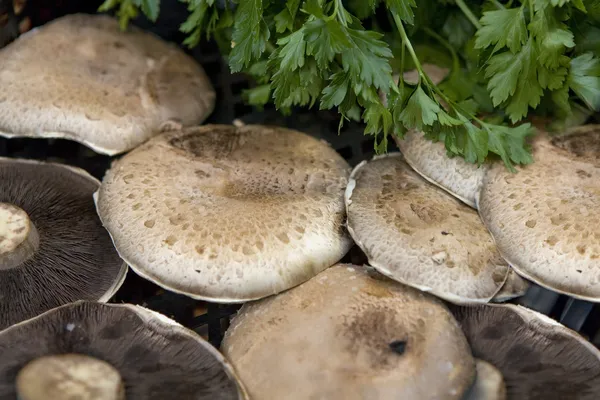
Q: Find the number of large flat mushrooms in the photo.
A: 9